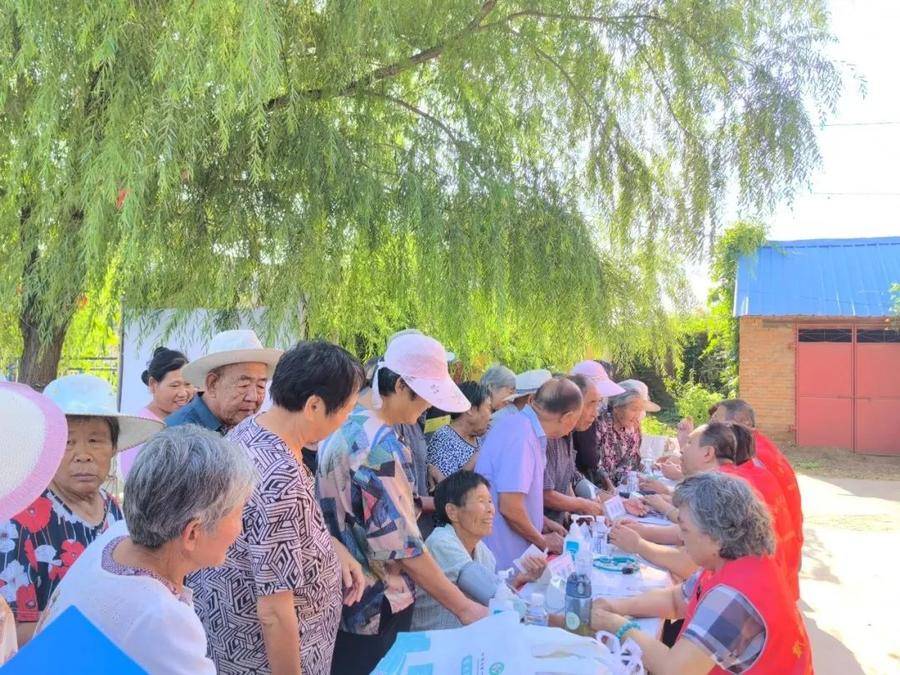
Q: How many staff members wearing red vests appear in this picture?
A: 4